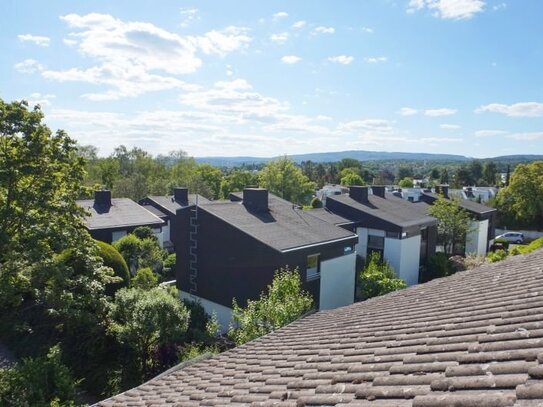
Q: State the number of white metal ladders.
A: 1